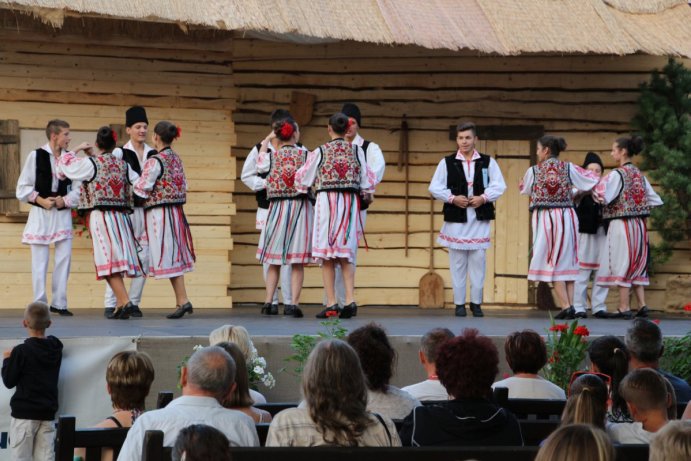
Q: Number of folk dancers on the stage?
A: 12